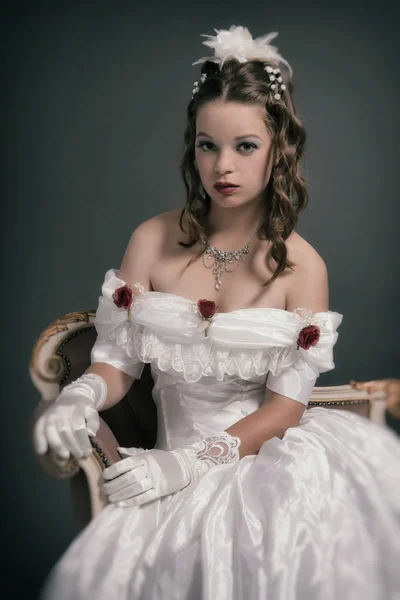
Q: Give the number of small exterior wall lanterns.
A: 0